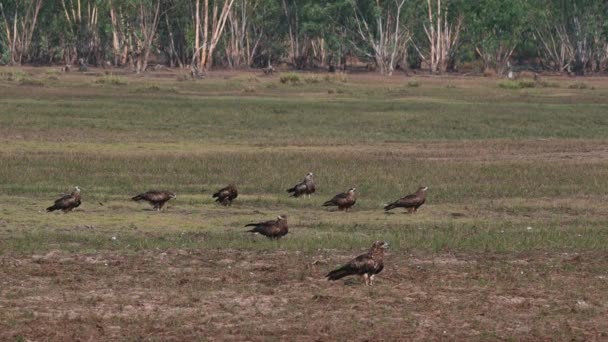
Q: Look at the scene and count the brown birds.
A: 8